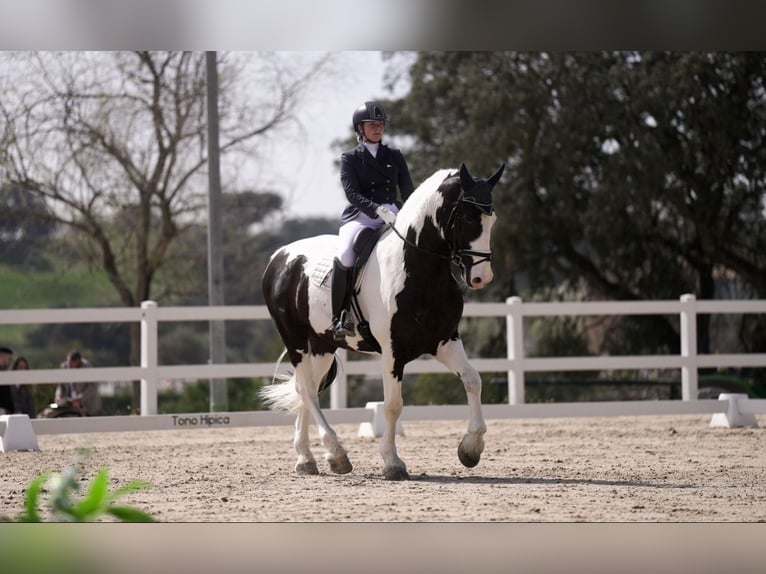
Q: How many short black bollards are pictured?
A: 0